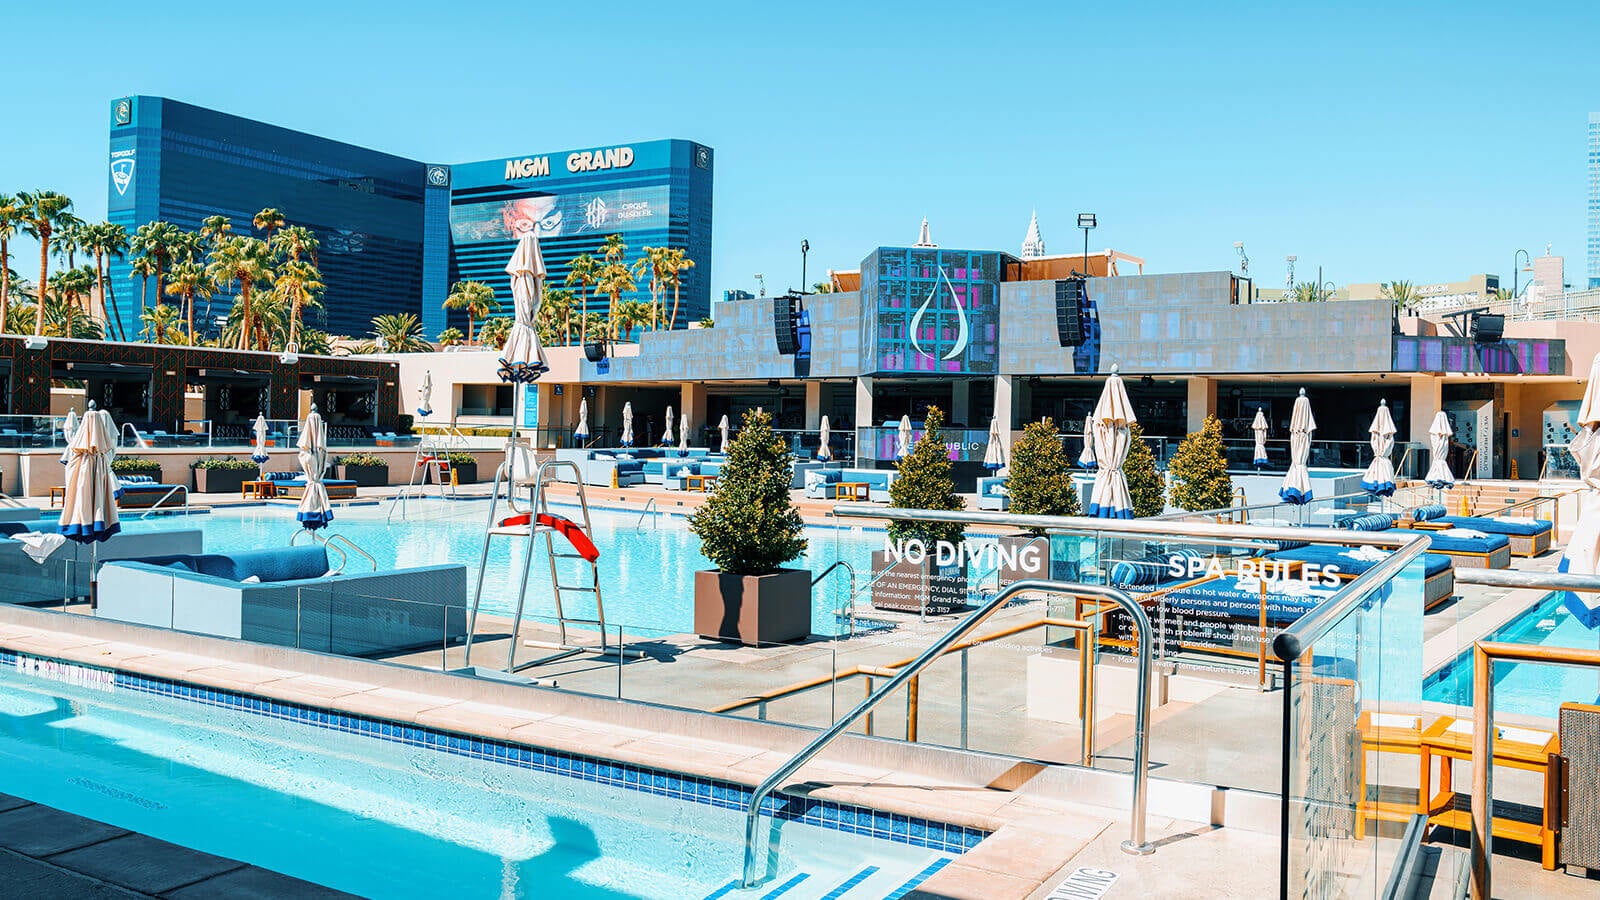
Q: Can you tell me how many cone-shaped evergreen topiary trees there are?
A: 5